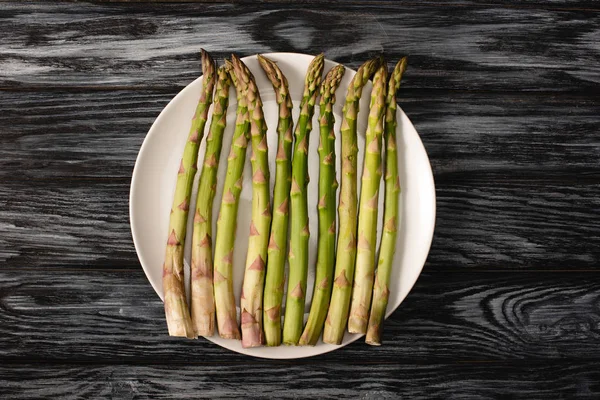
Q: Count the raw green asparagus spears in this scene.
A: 10